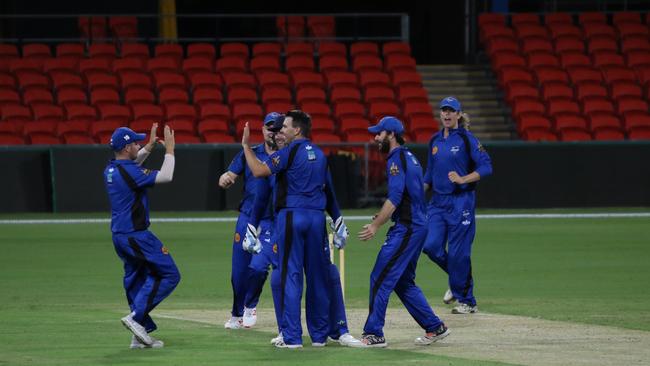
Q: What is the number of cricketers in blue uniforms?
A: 6